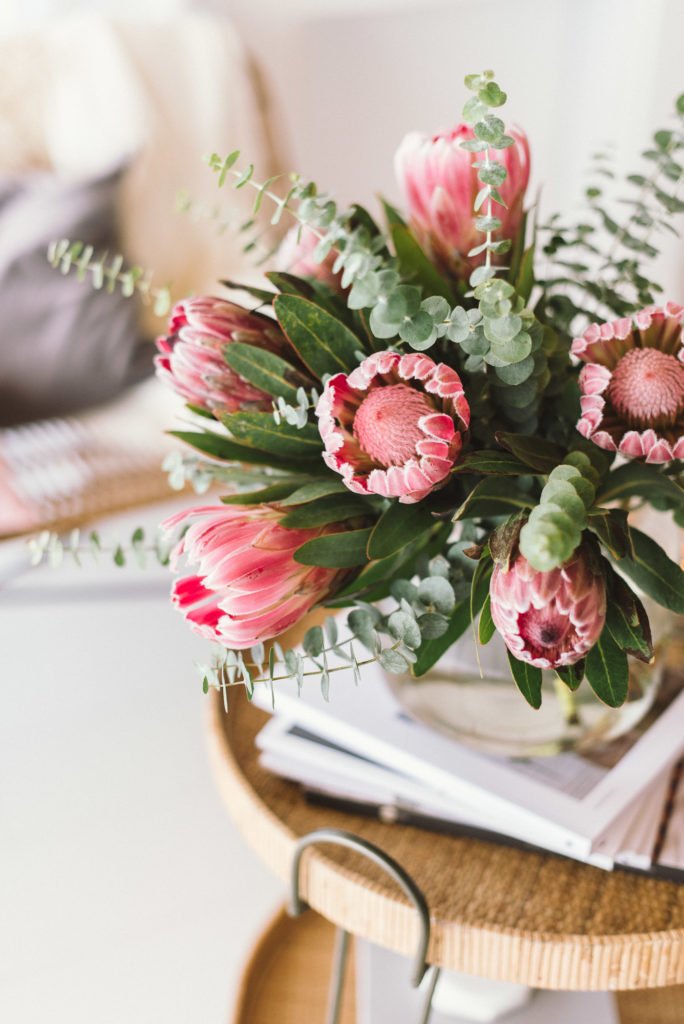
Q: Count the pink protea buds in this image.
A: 7